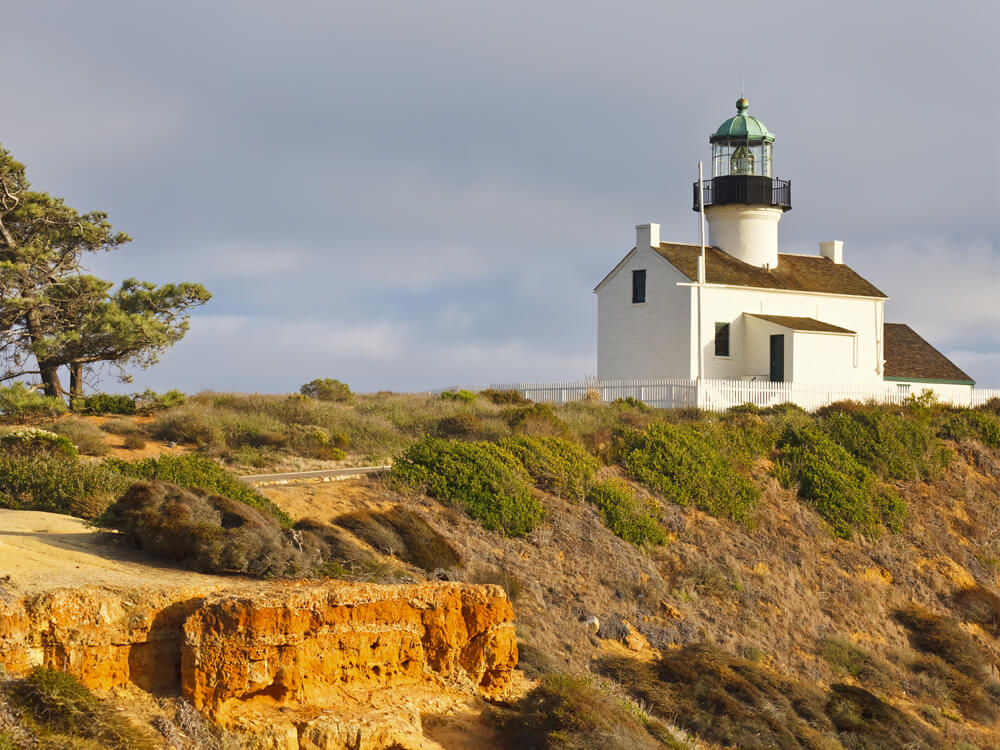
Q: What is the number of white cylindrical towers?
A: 1